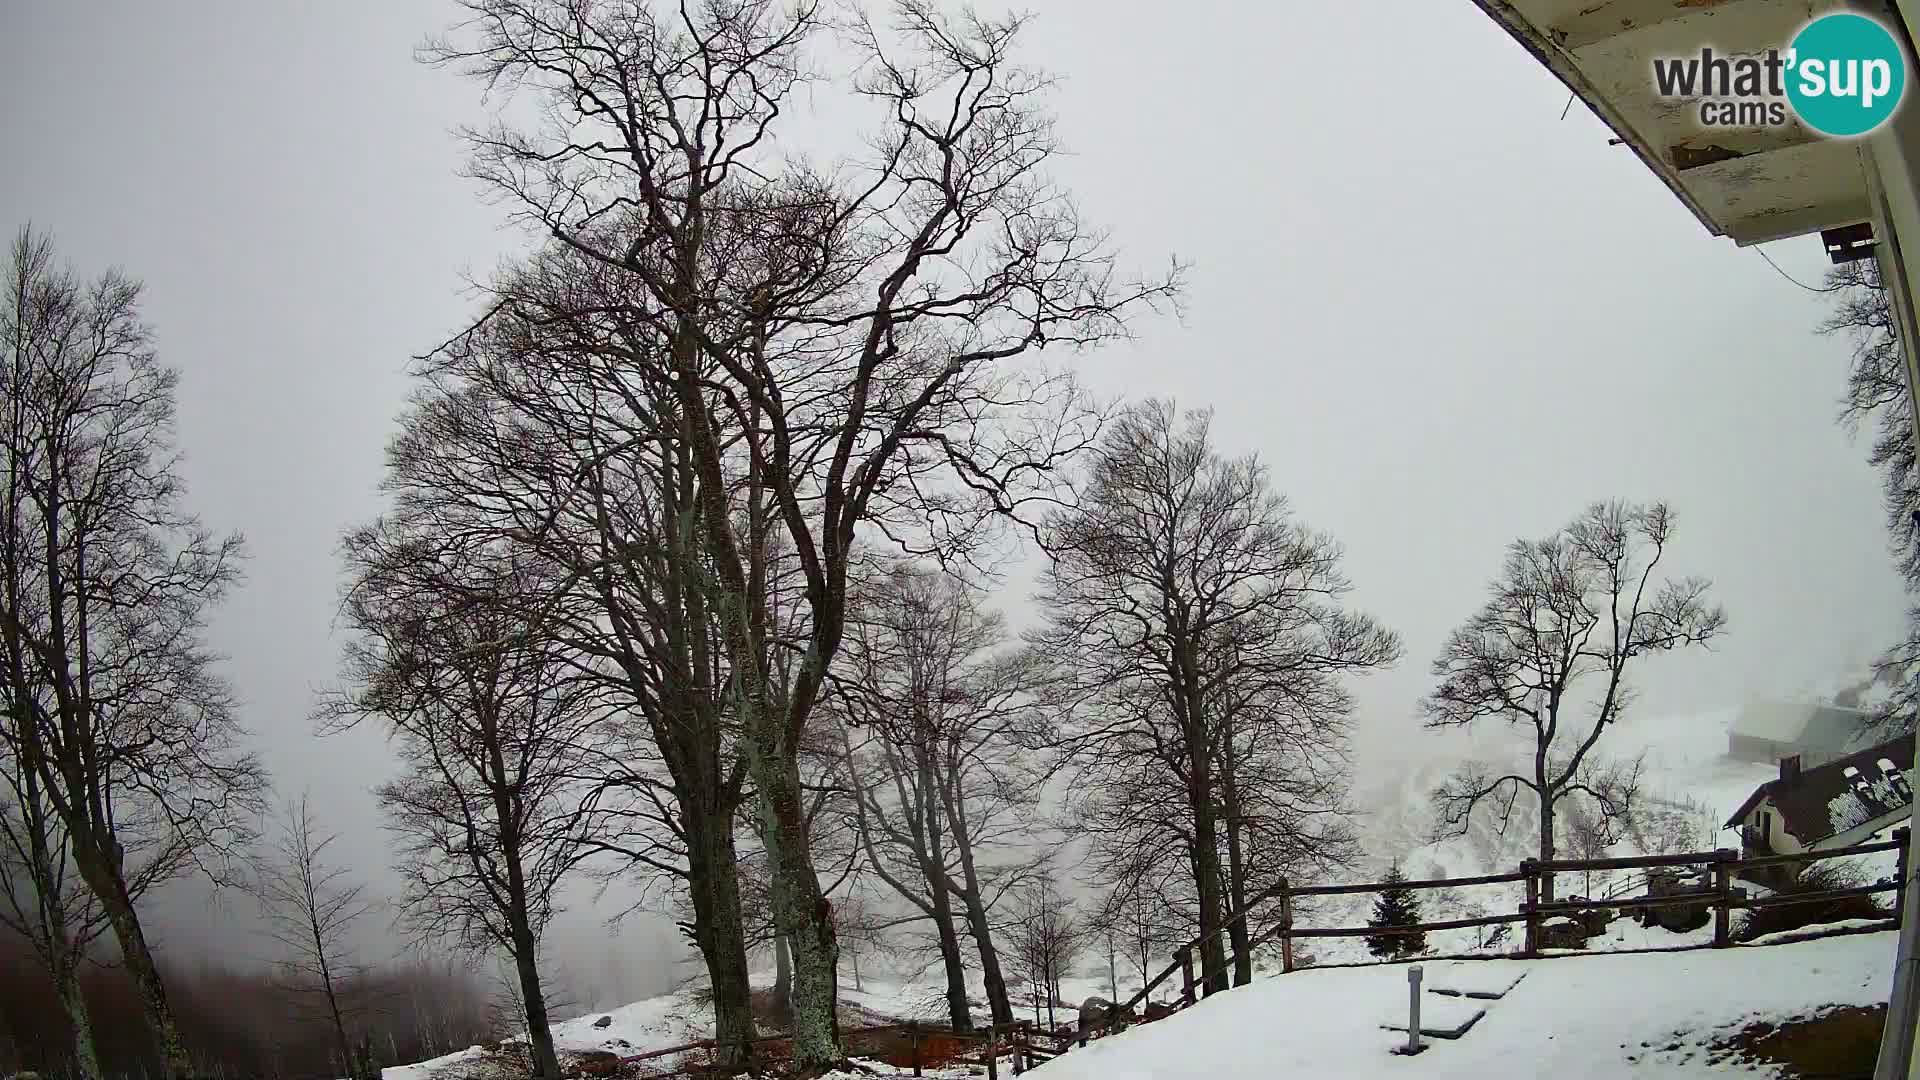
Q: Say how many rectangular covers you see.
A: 2